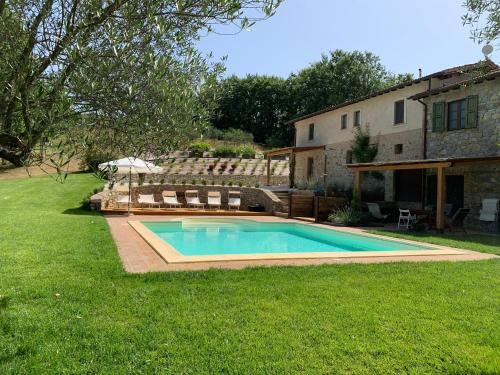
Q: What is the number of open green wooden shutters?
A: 2